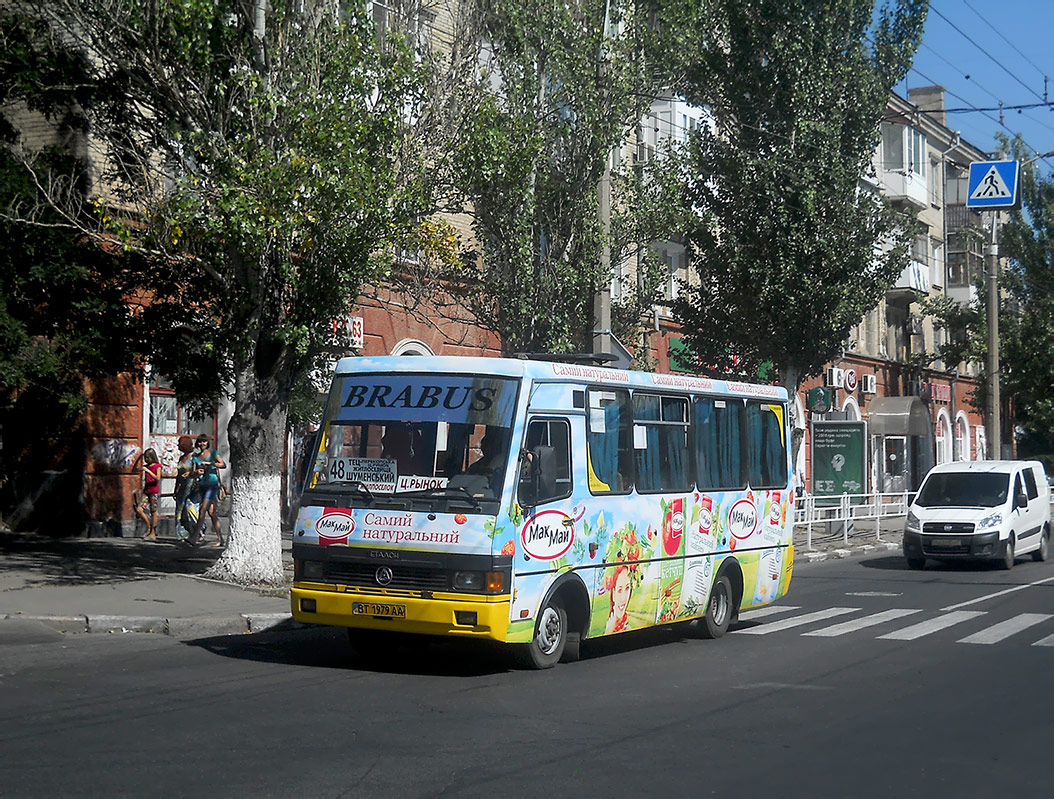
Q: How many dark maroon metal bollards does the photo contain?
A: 0